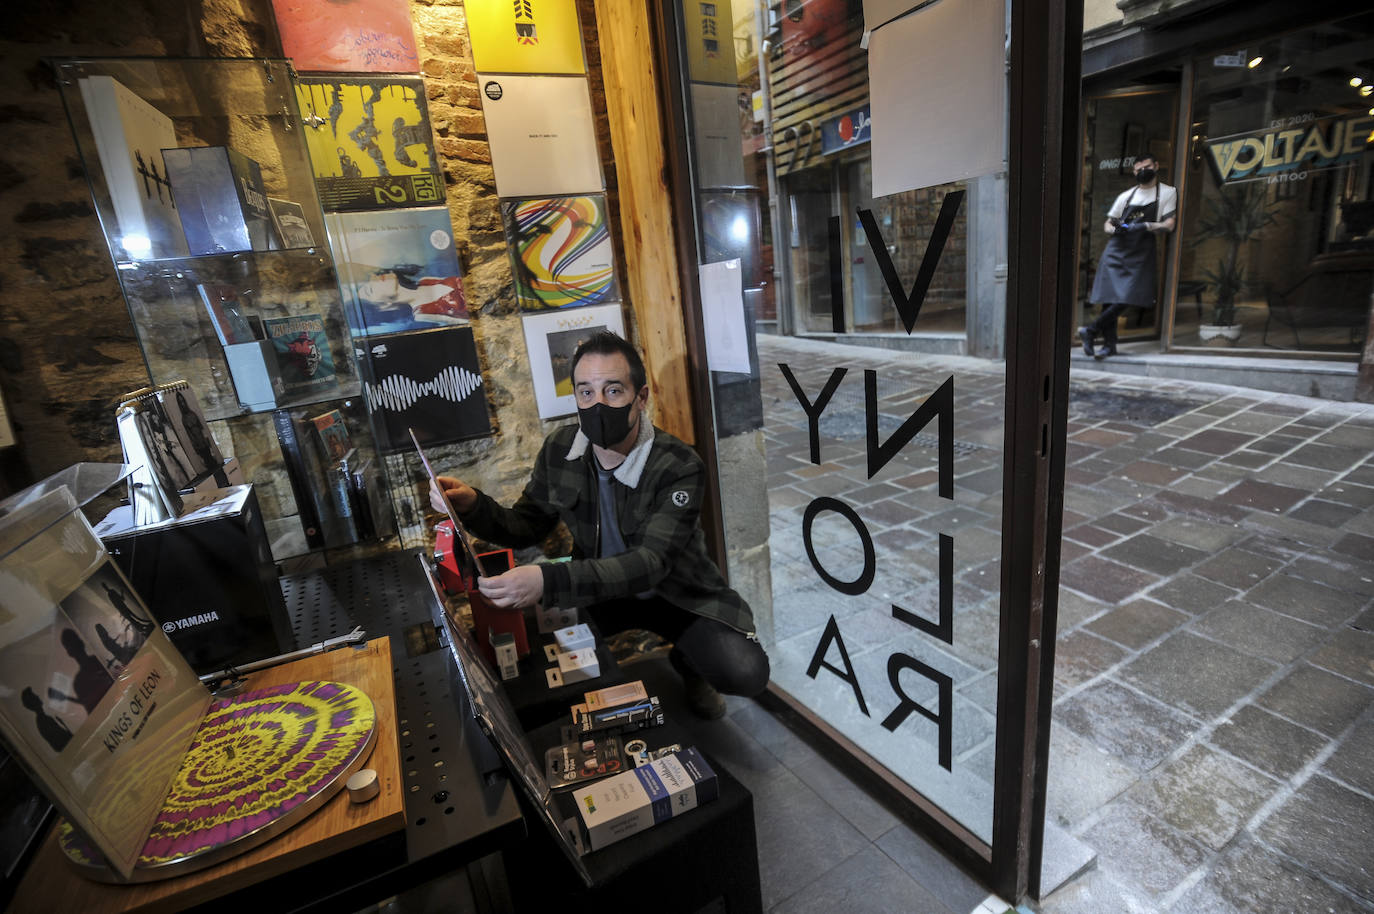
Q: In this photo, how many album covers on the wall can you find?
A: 8